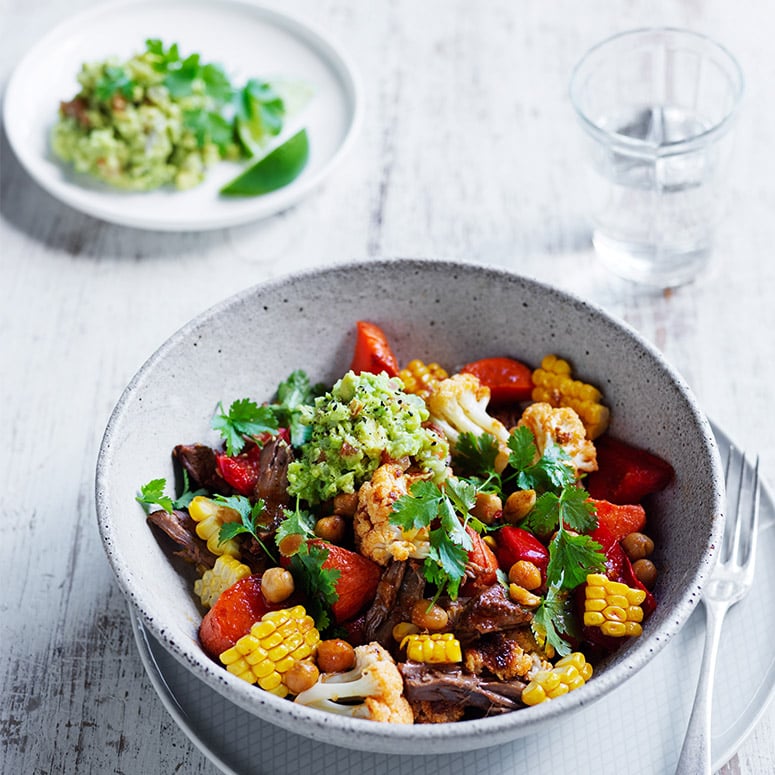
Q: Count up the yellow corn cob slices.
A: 8